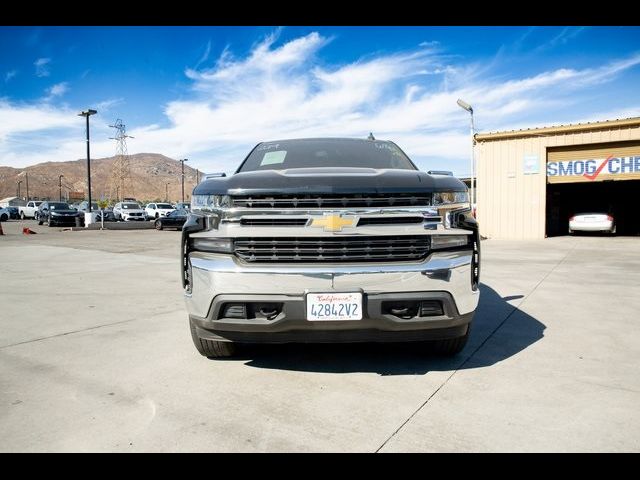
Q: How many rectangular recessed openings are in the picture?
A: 2